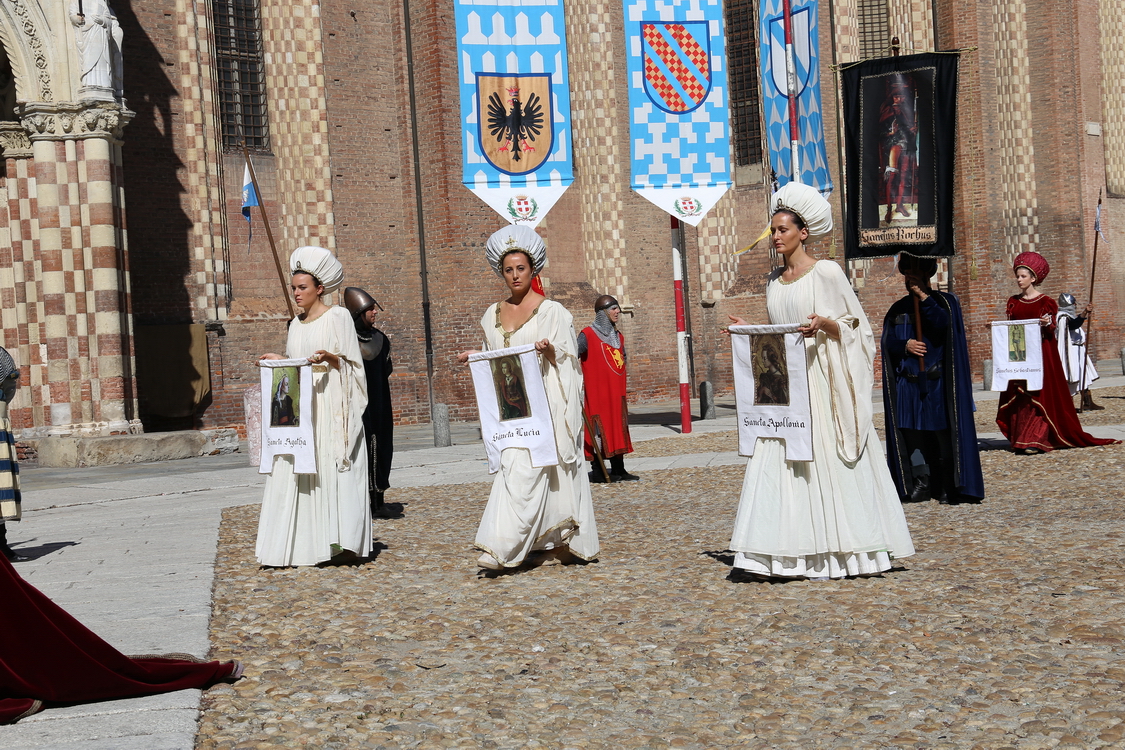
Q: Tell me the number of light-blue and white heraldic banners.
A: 3